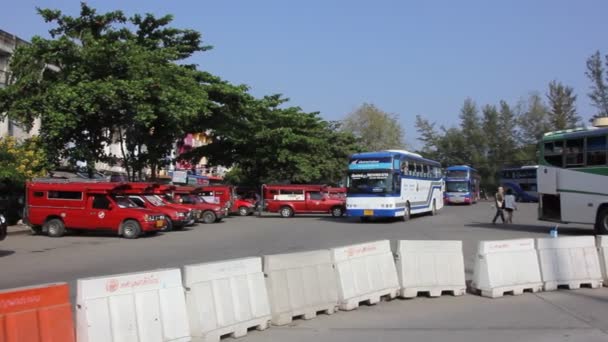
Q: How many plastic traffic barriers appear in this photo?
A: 9